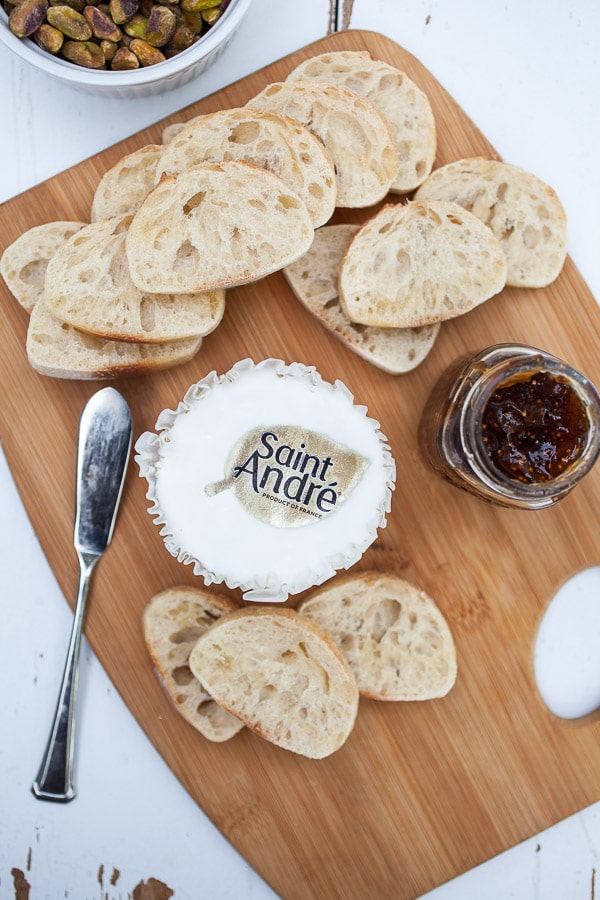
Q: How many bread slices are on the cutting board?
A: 15